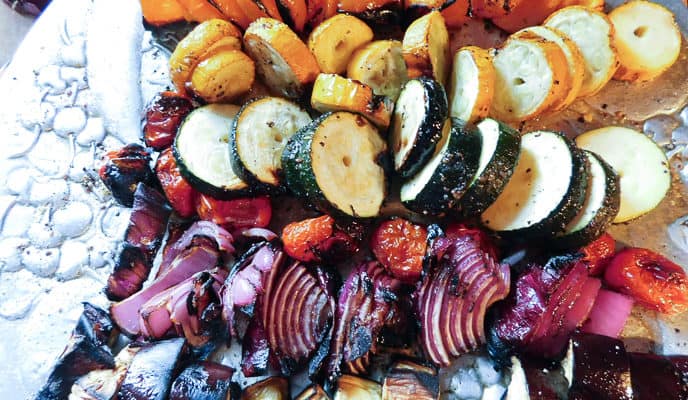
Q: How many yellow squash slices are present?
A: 12